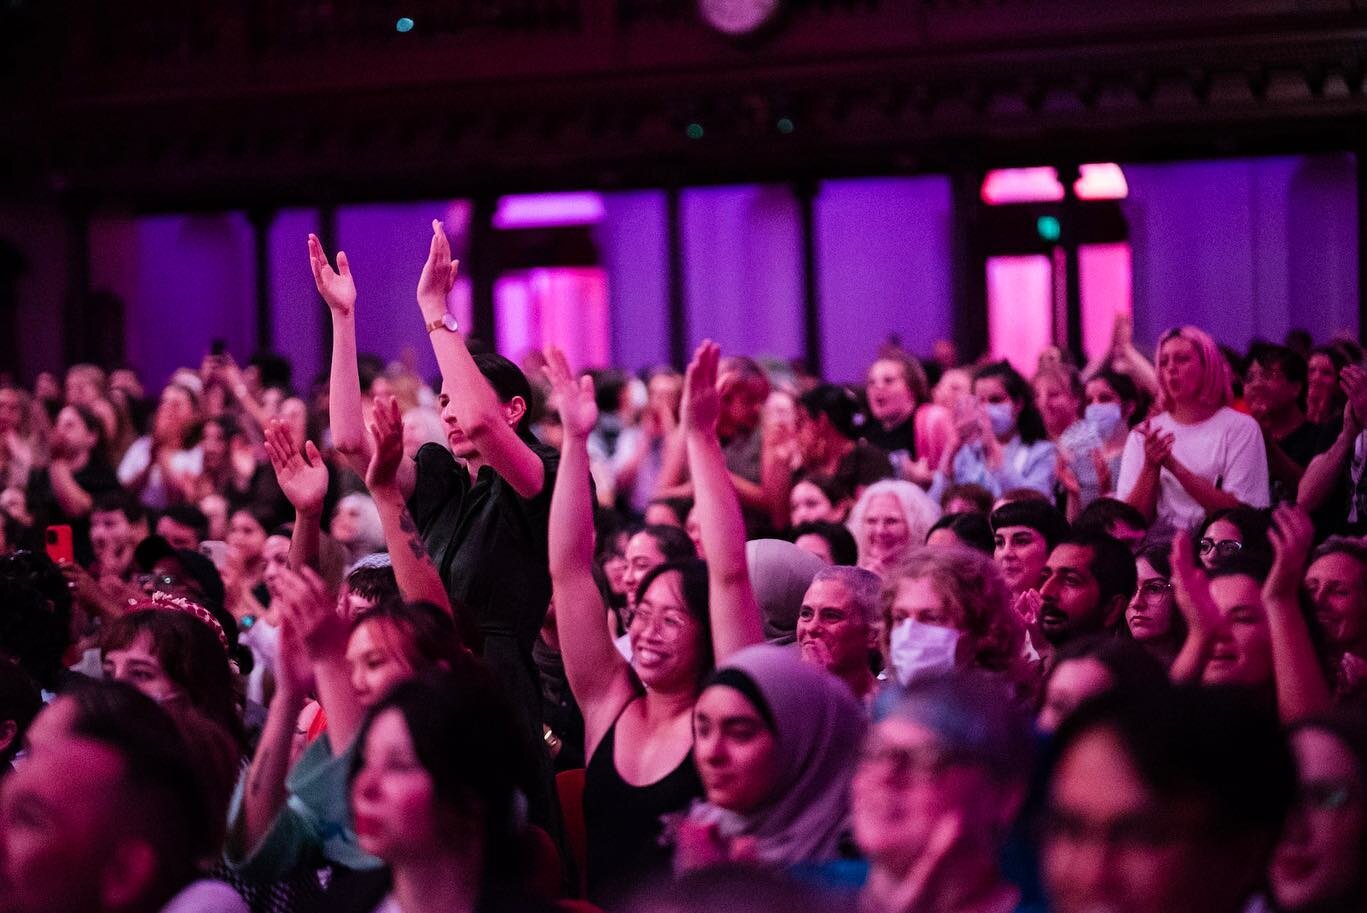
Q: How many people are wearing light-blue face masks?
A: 3